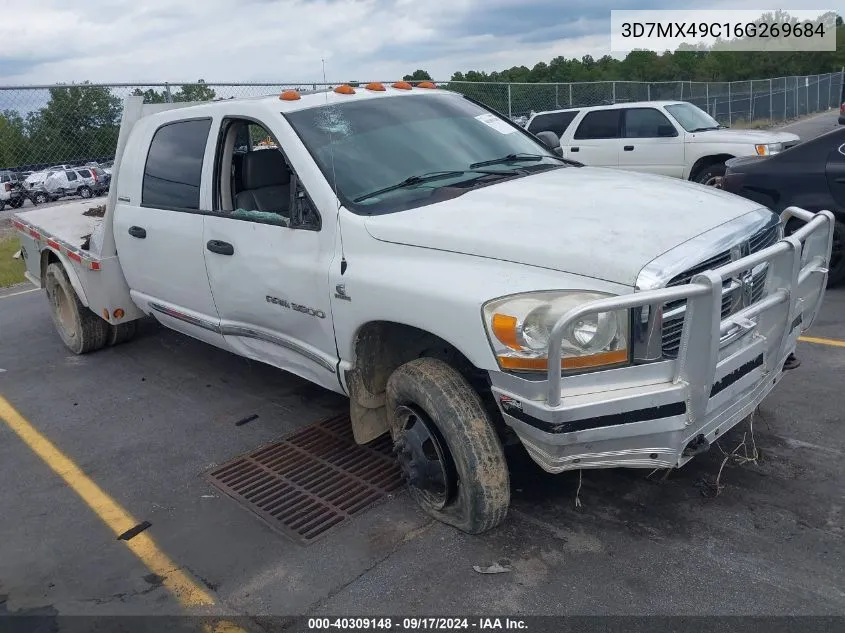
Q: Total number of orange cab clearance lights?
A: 5